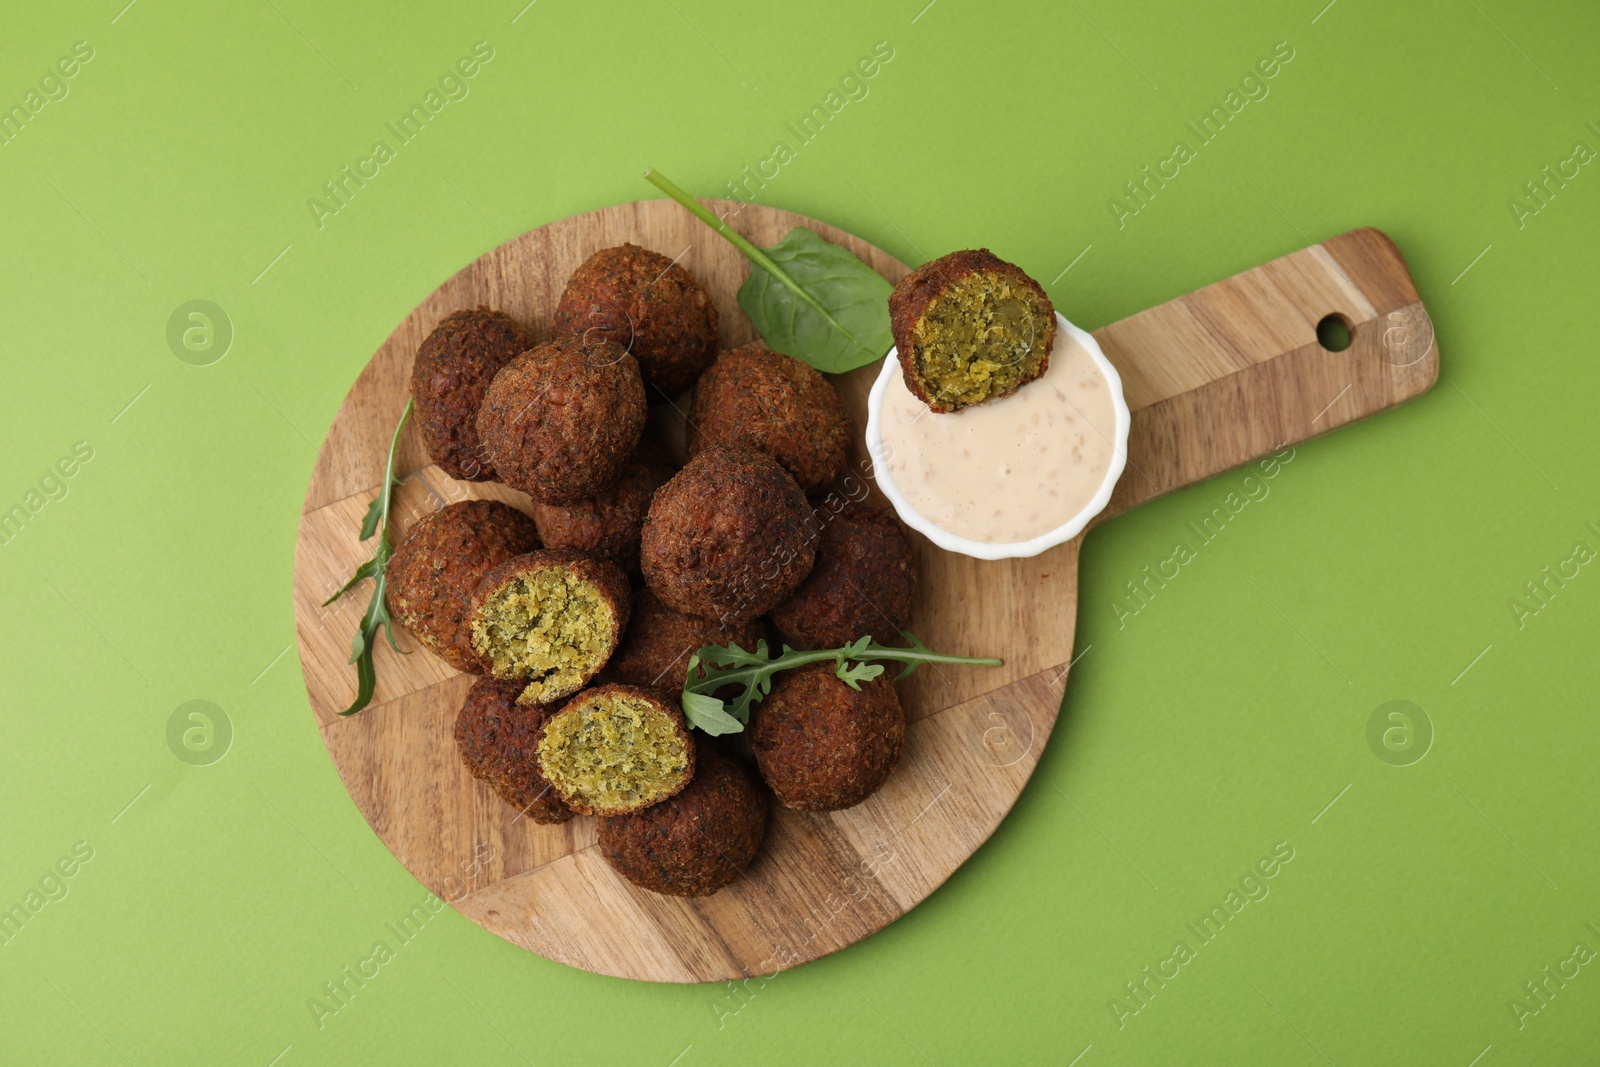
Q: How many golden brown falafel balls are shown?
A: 15